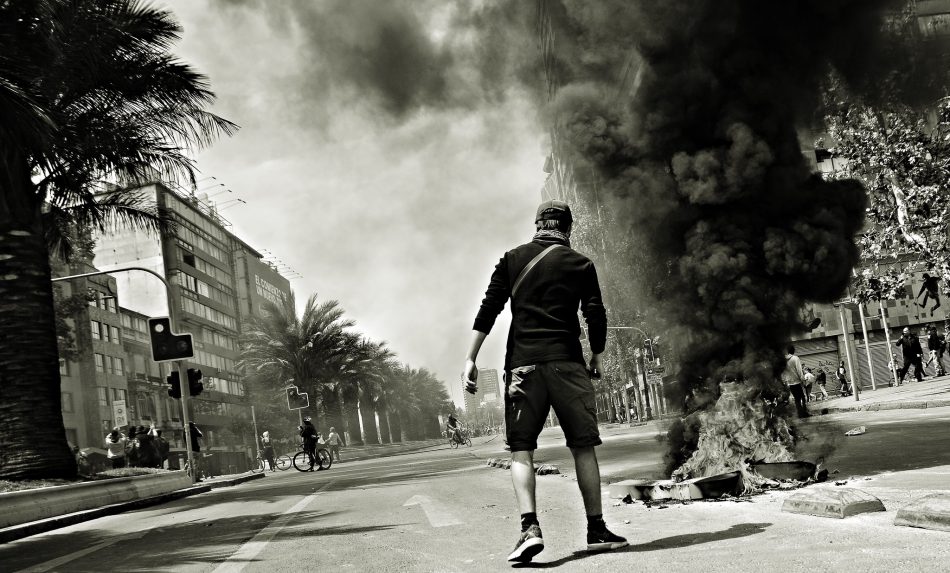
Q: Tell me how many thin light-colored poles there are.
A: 3